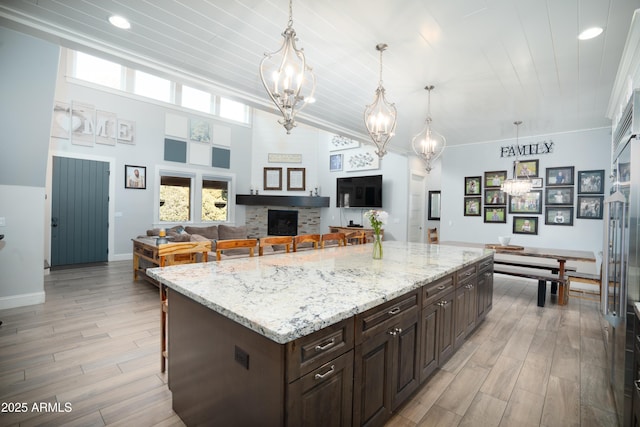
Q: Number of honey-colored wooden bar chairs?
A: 6